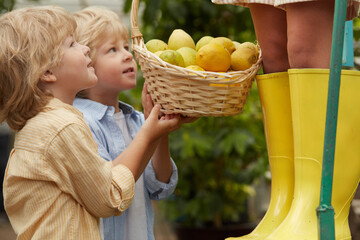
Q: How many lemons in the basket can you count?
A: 11